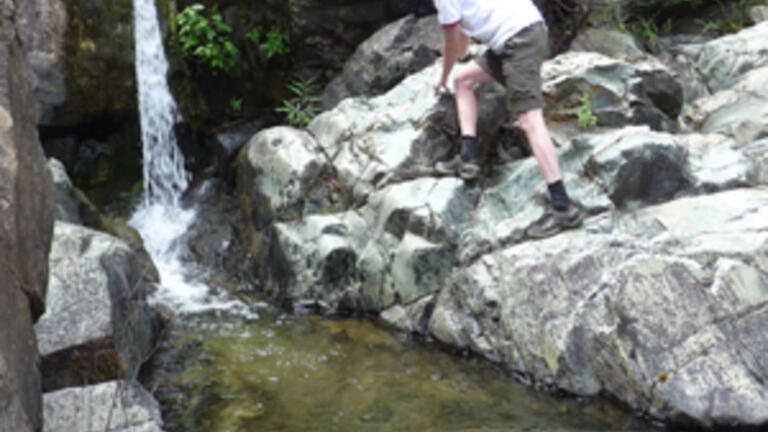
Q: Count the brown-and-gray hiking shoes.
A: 2